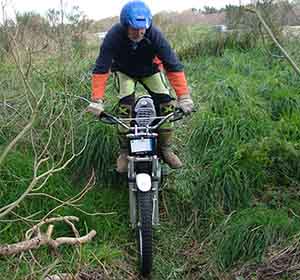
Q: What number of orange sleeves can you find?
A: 2